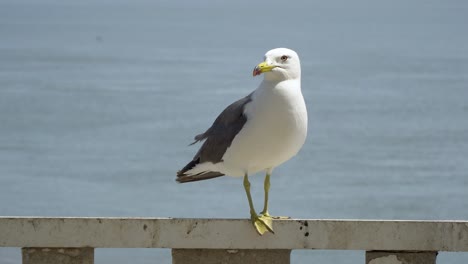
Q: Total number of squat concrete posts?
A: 3